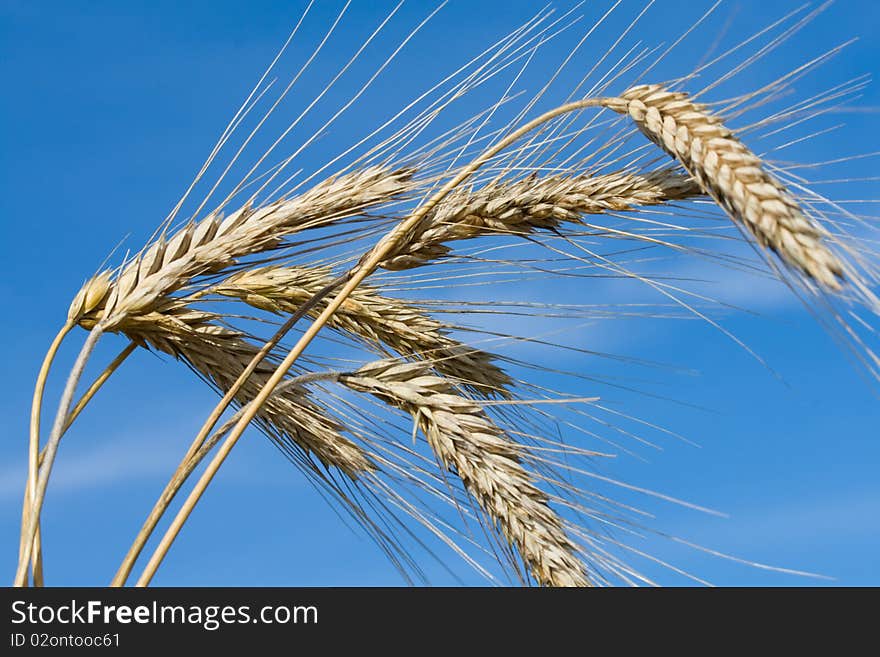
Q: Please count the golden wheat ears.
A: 6